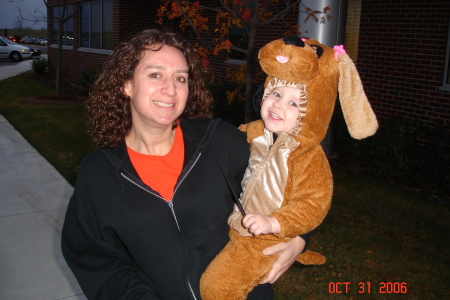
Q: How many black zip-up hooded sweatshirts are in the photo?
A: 1